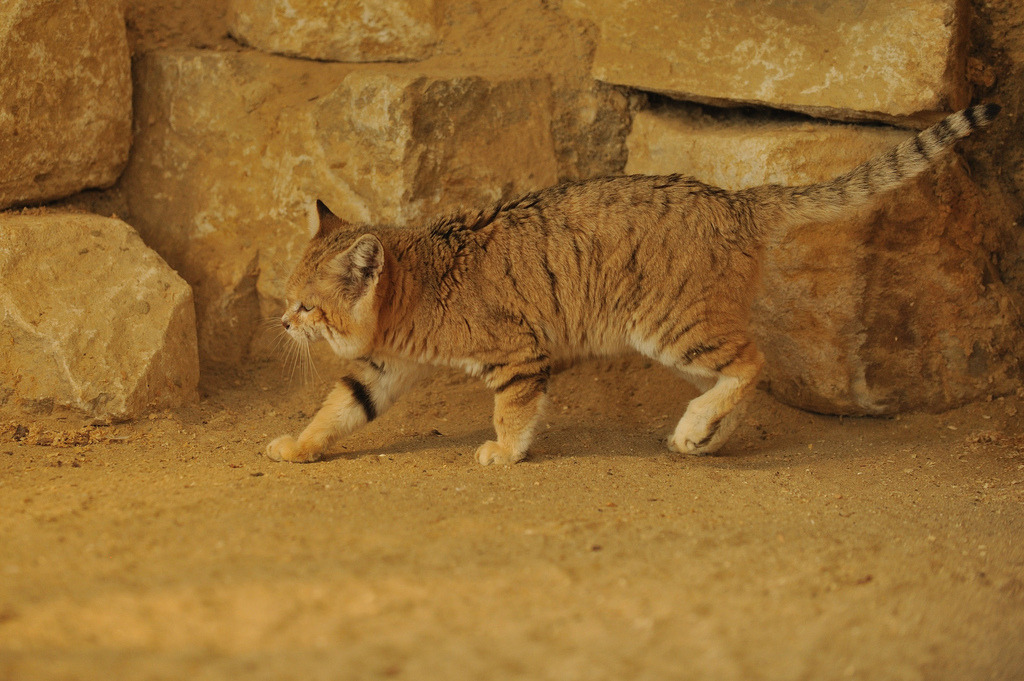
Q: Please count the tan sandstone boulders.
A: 6